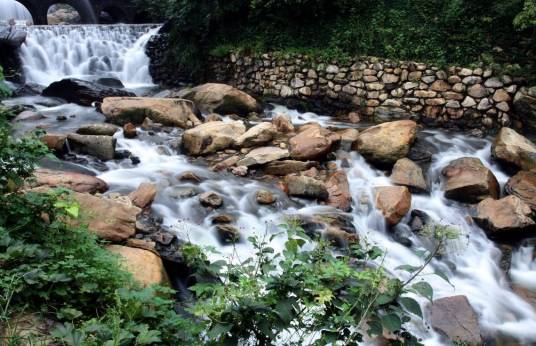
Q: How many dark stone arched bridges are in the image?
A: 1